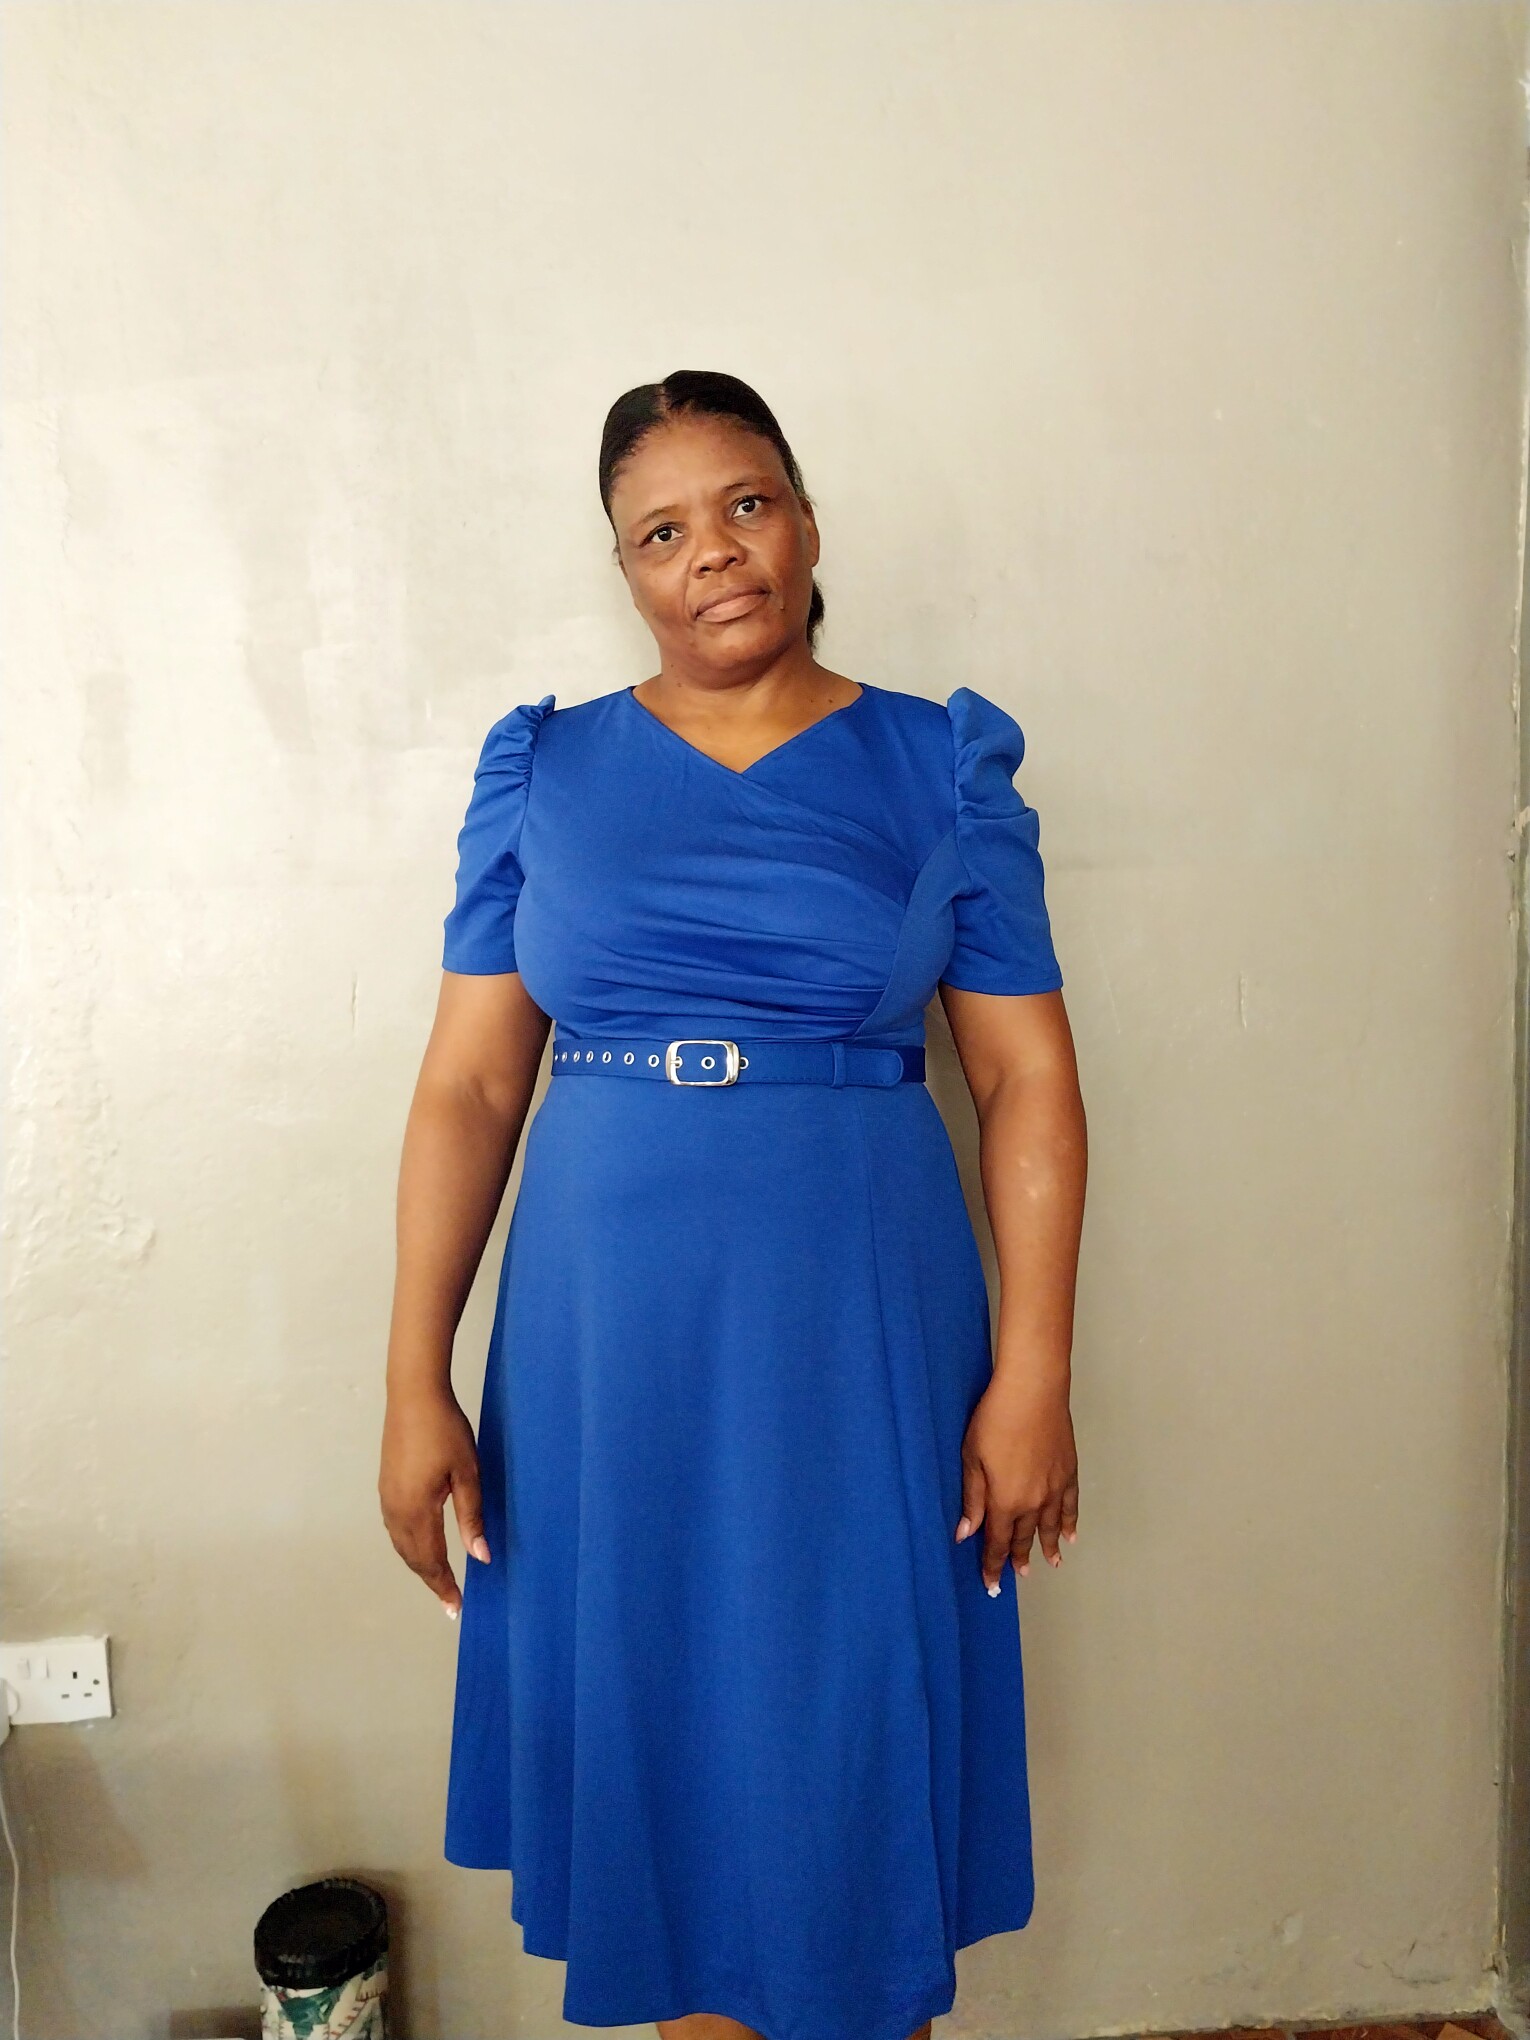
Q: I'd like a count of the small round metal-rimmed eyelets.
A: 10